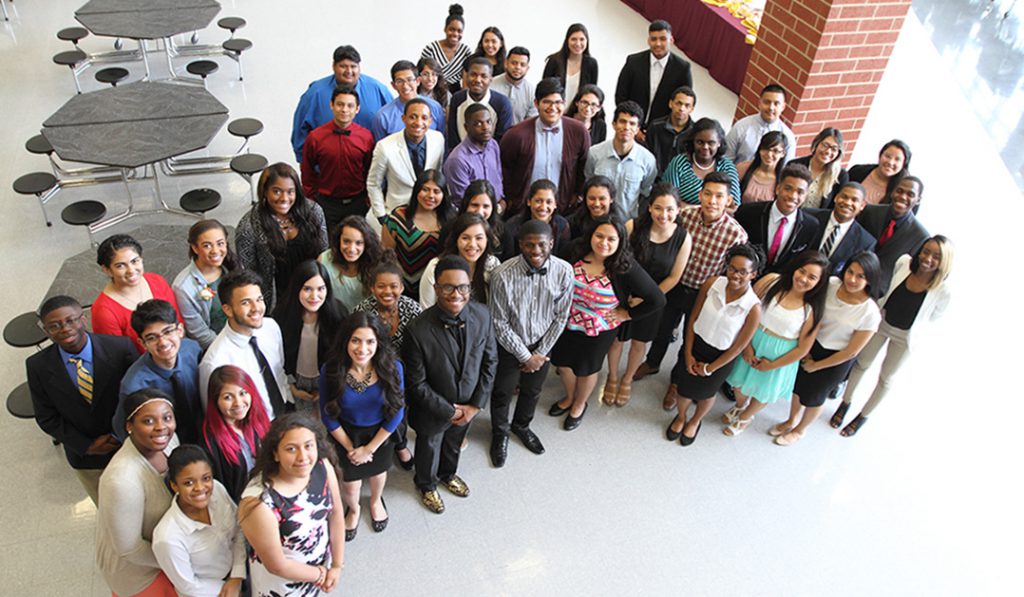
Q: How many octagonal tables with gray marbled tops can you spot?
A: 3